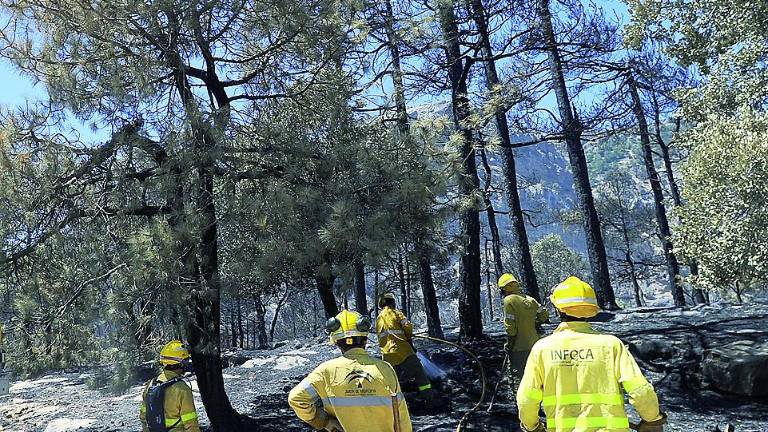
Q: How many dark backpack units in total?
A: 1